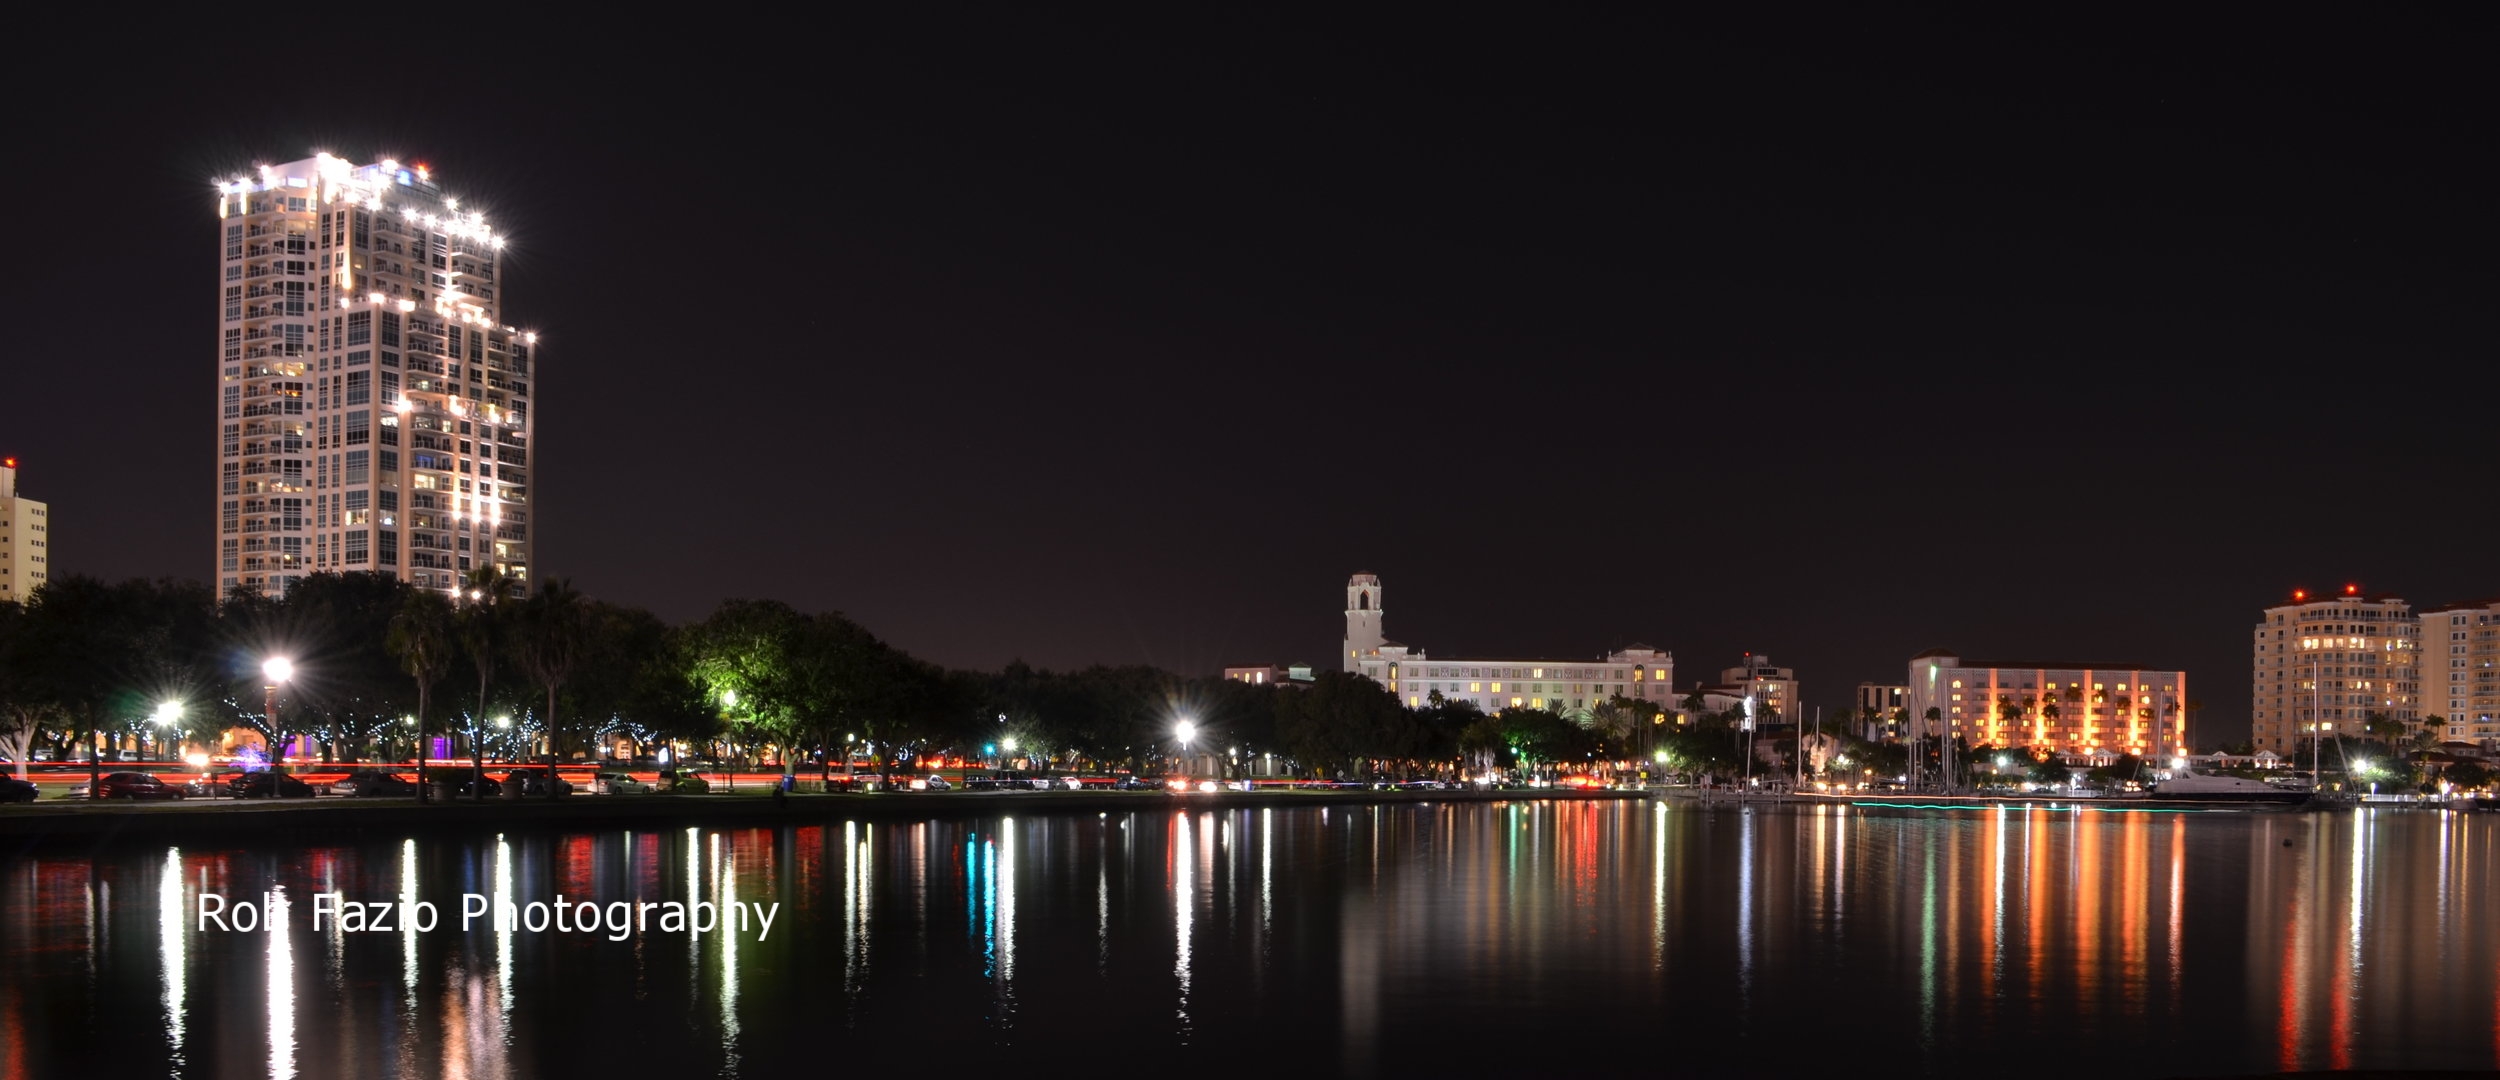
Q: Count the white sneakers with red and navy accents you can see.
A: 0